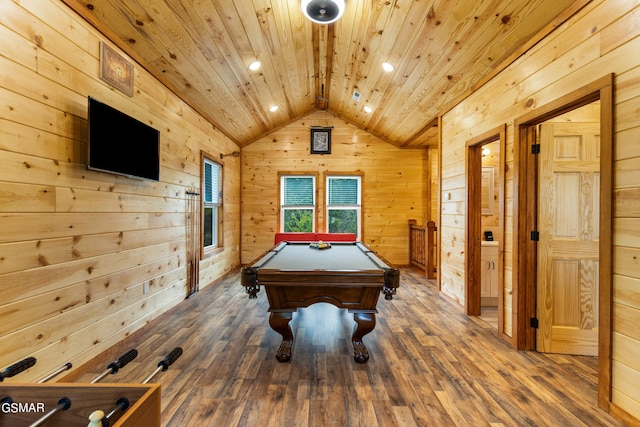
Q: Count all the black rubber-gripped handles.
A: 3